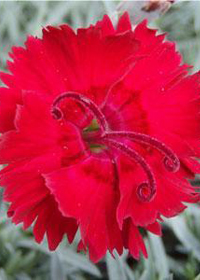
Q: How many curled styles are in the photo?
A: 3